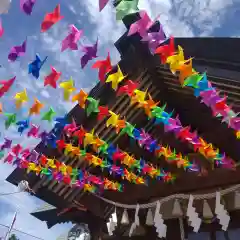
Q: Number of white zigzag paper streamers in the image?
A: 5